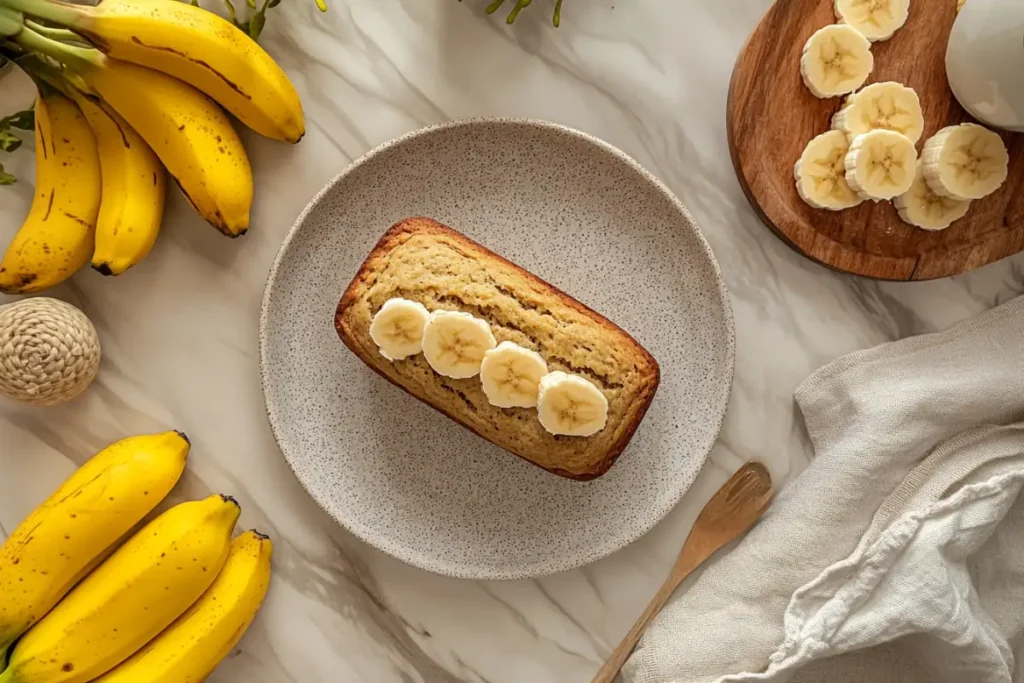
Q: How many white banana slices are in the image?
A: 11